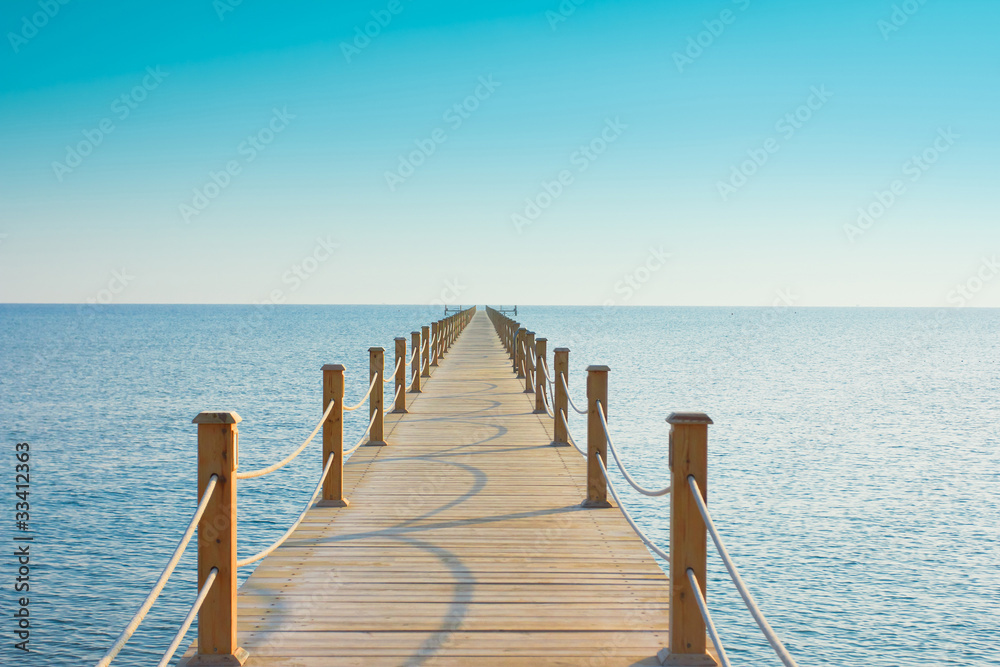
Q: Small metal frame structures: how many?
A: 2